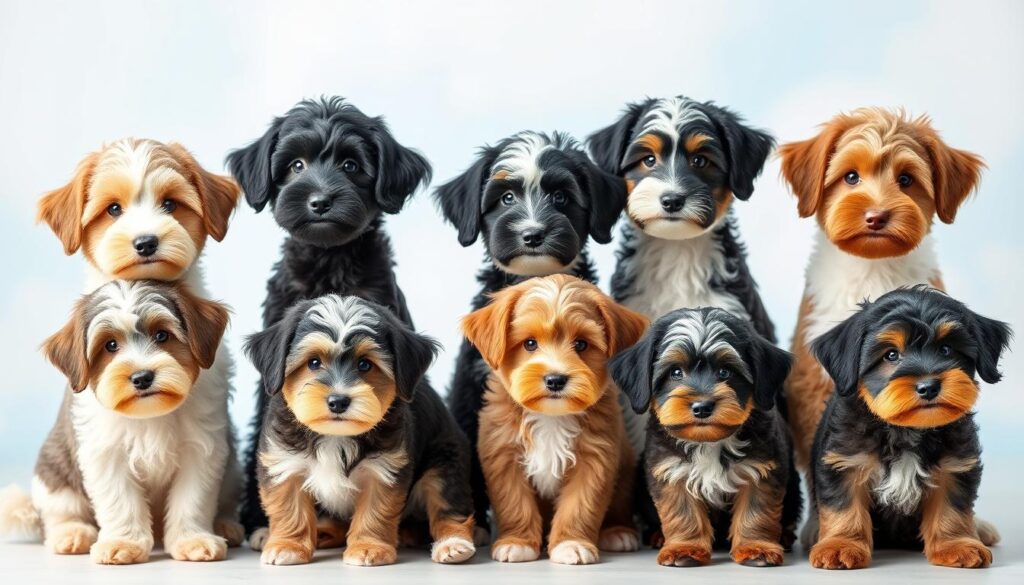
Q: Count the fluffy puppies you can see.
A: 10